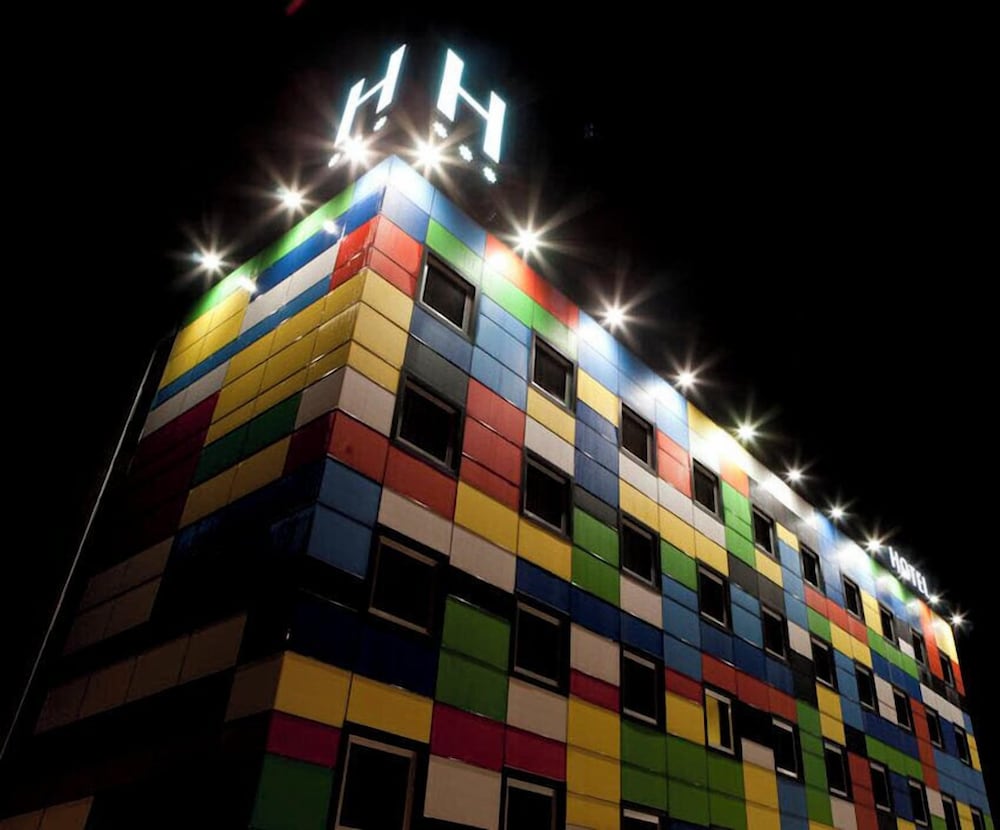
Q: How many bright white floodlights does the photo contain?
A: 13